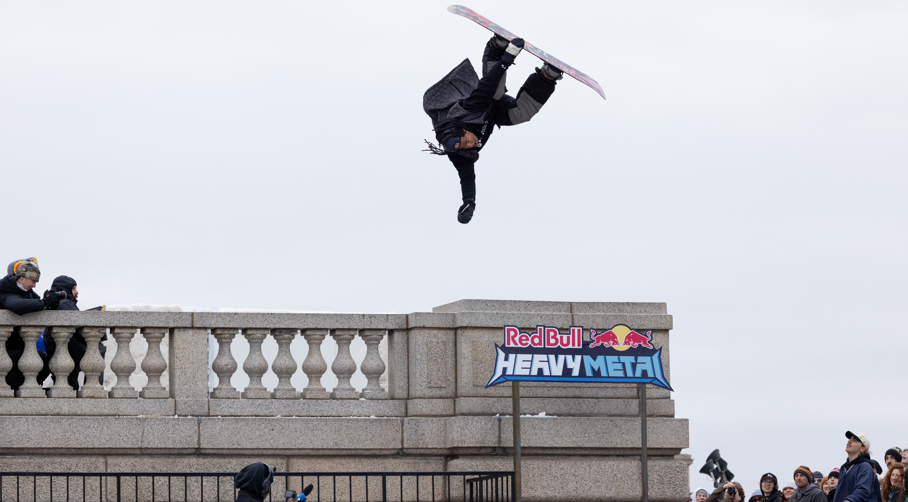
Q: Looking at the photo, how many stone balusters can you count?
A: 12